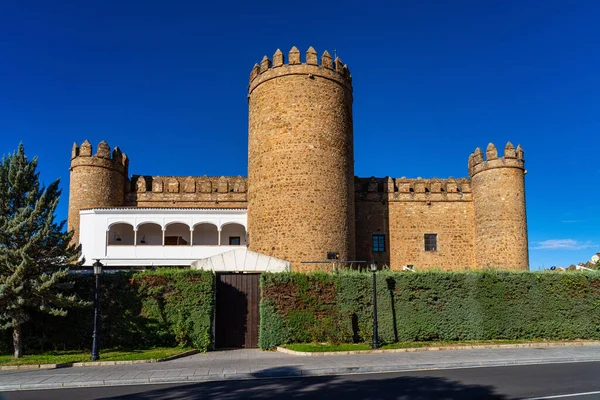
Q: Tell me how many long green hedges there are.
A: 2